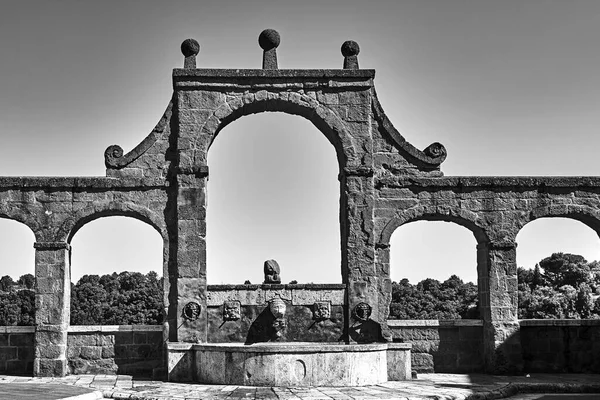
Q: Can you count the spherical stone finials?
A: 3